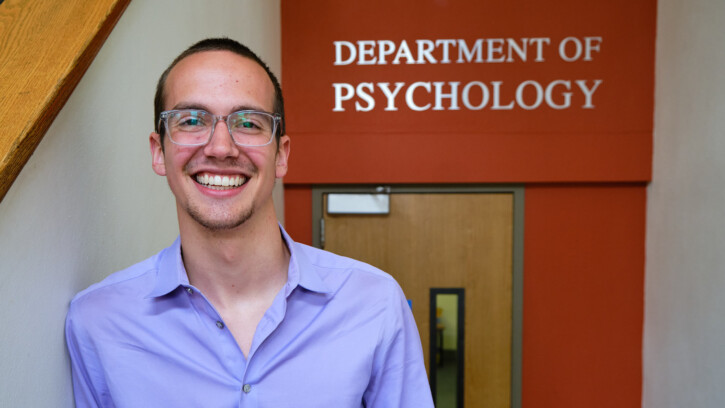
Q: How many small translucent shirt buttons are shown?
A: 3